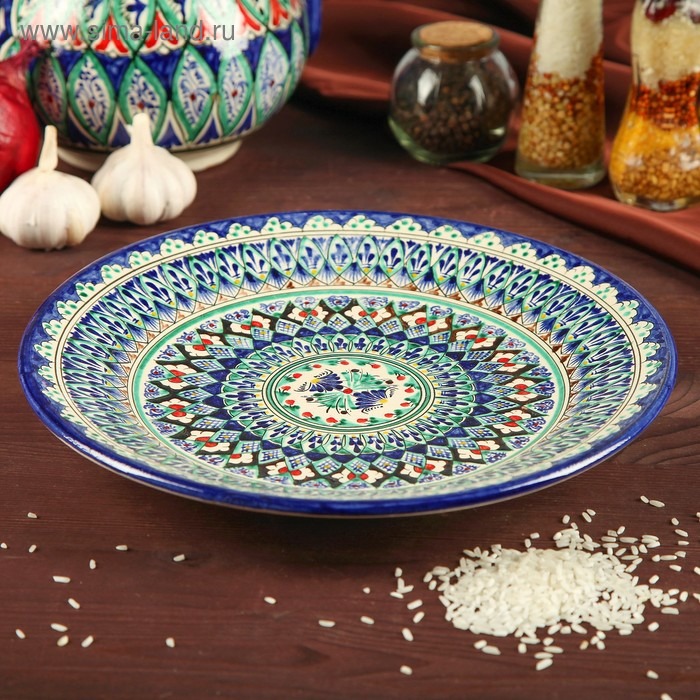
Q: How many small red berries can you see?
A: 13